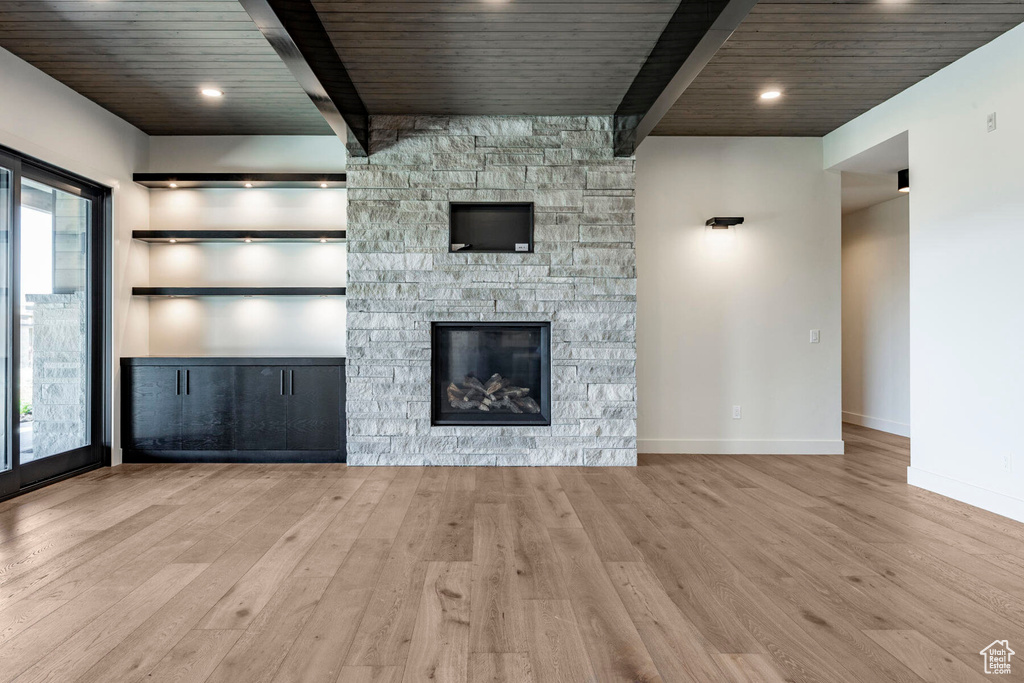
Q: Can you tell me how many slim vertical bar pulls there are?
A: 4